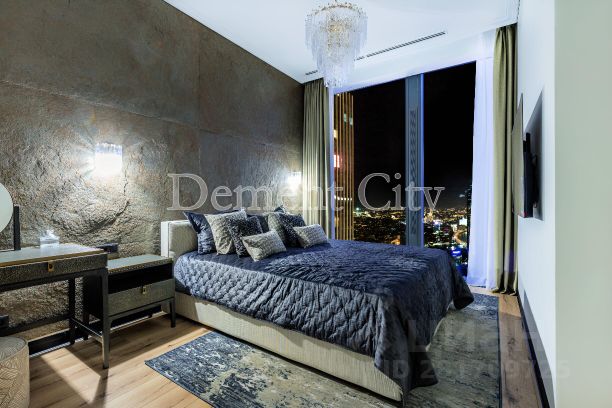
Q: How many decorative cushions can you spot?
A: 8